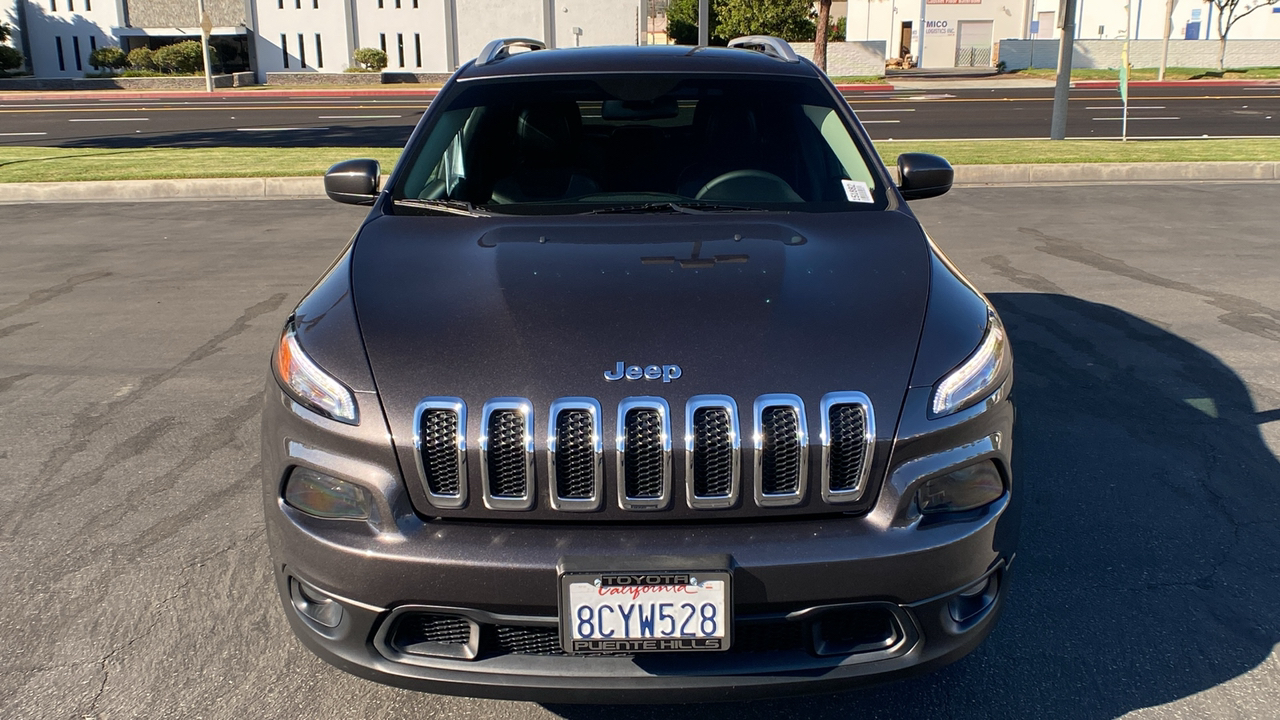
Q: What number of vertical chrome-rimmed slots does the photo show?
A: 7